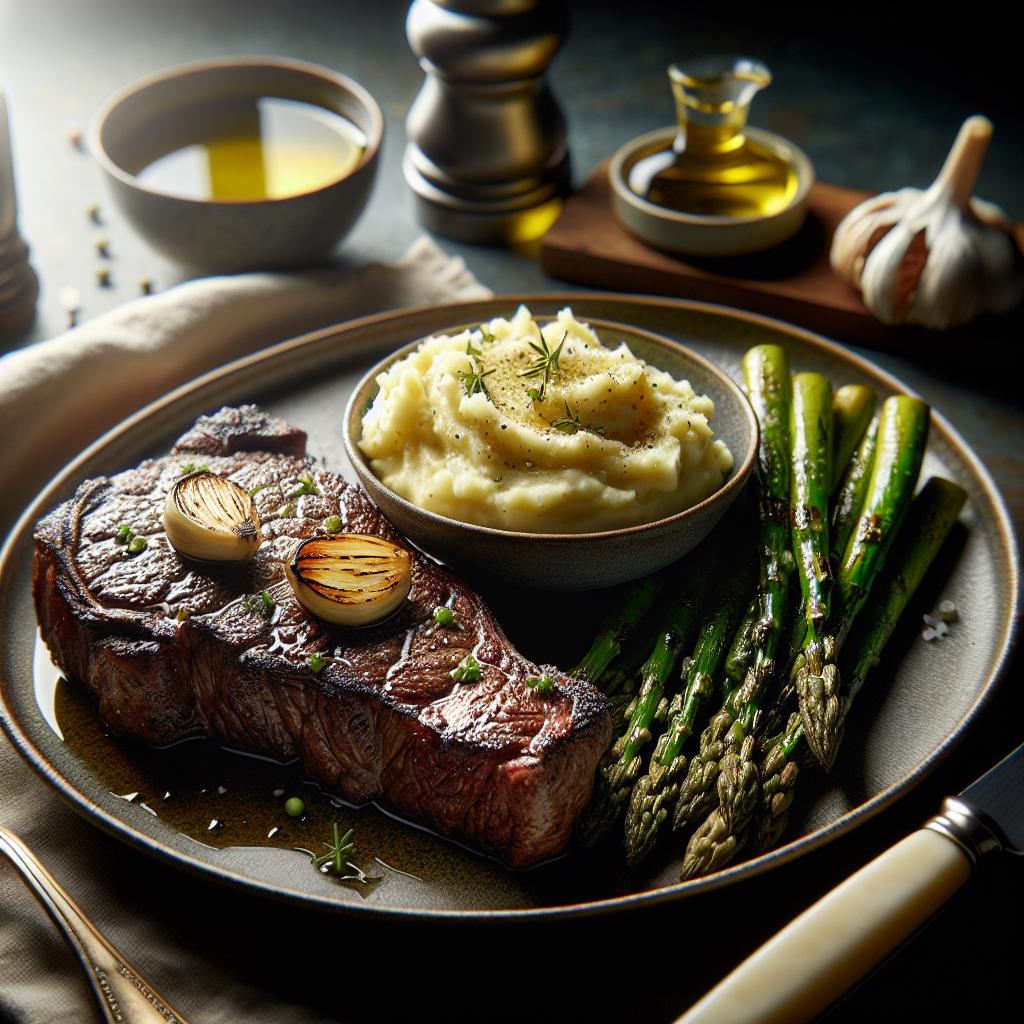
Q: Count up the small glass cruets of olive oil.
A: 1